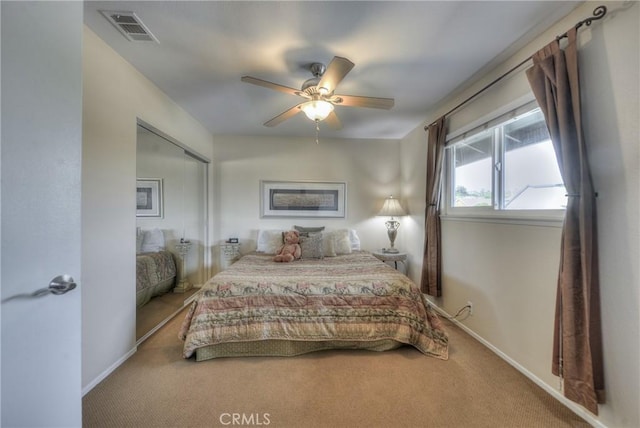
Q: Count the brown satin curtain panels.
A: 2